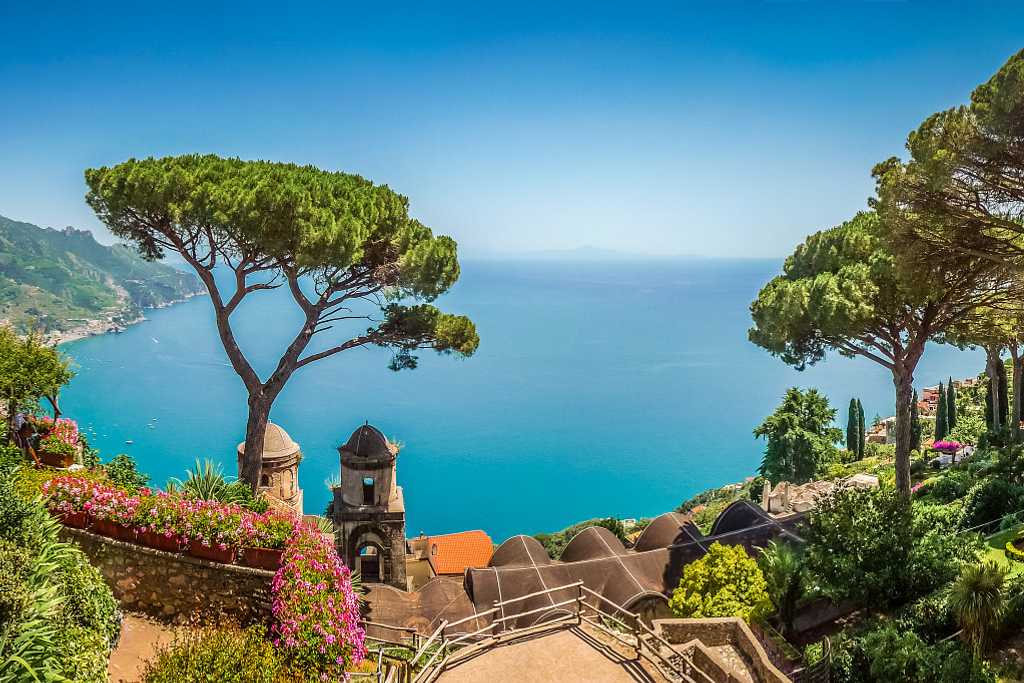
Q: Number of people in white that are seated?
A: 0